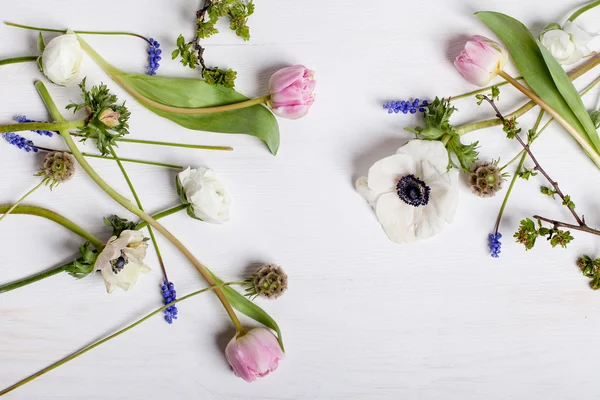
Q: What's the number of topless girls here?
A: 0